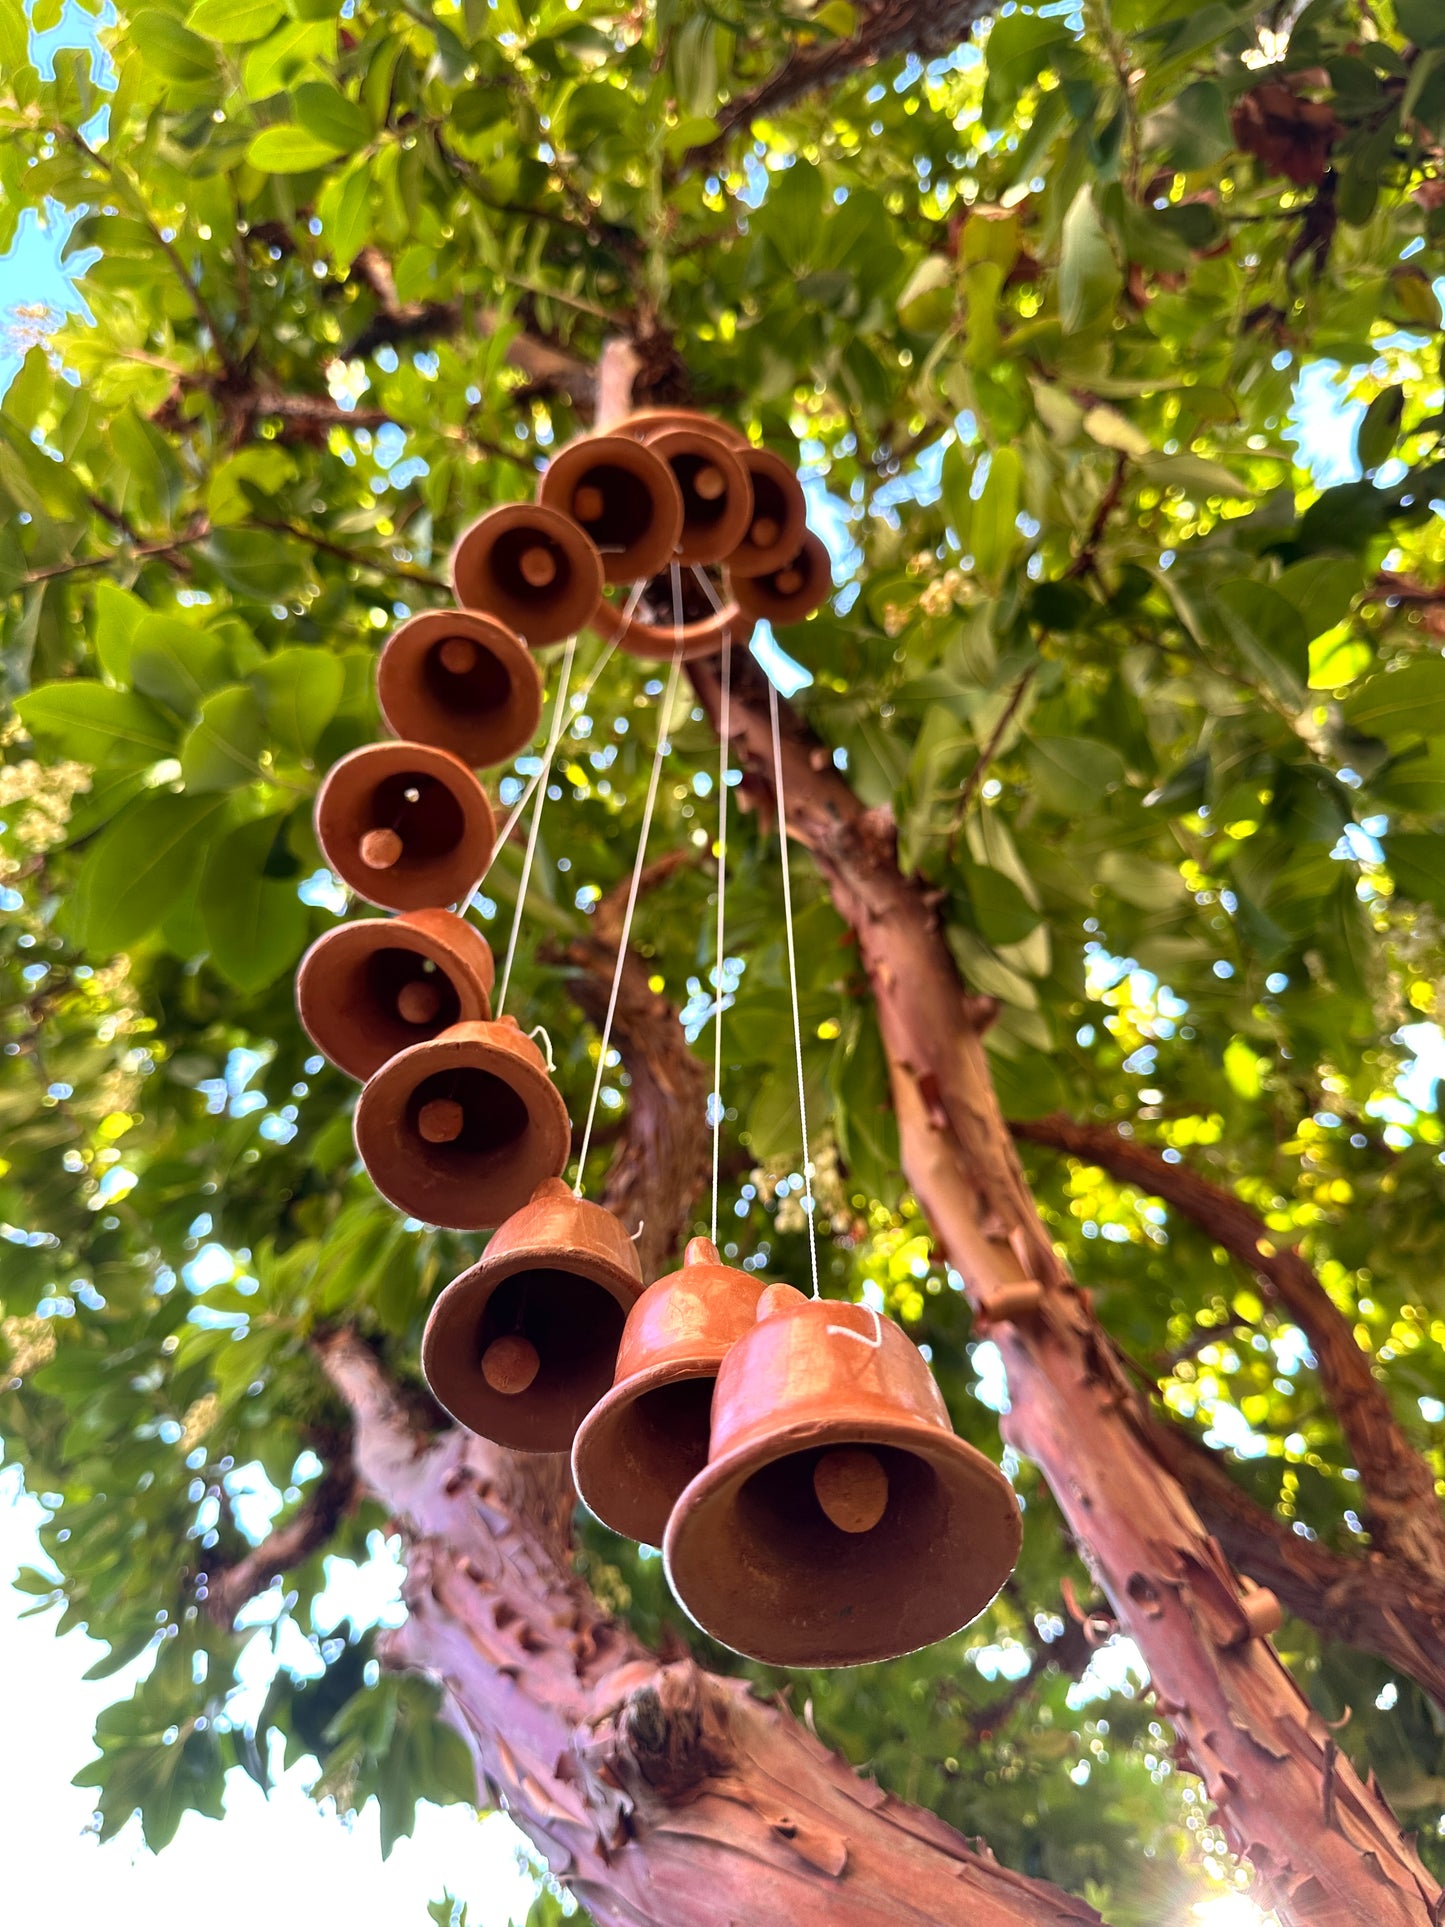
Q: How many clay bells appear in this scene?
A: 12